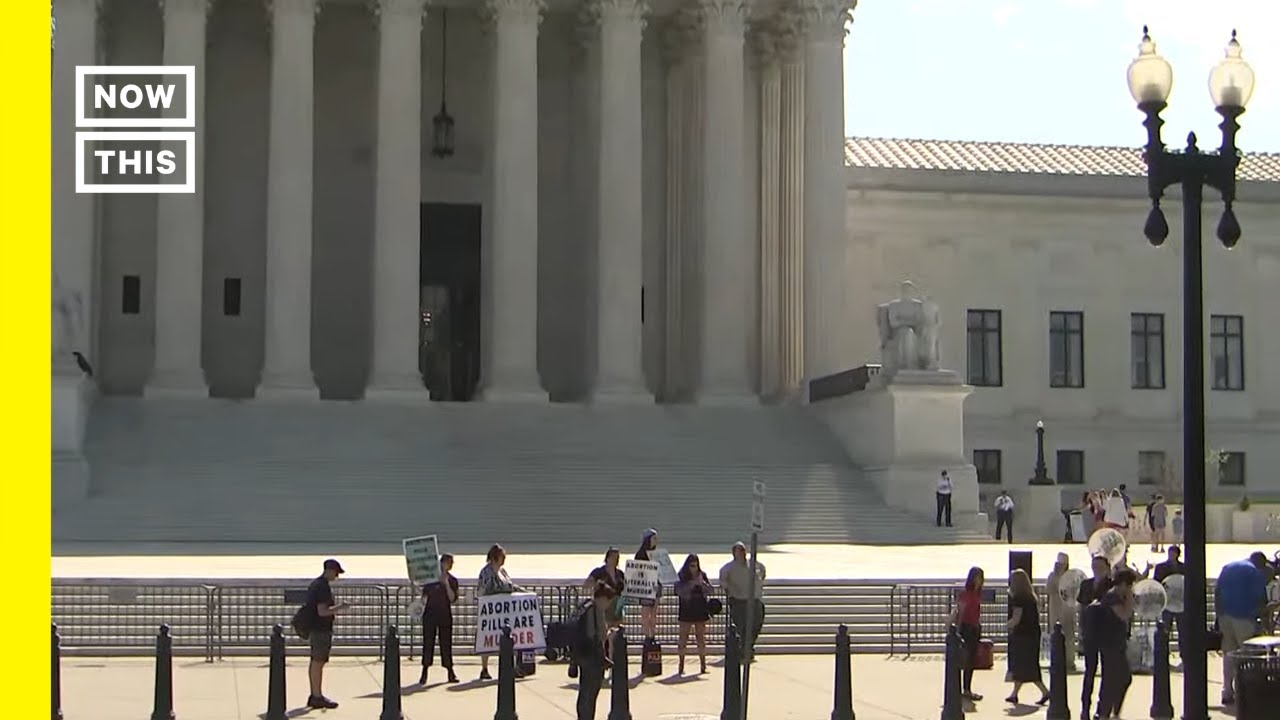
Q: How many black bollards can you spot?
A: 11